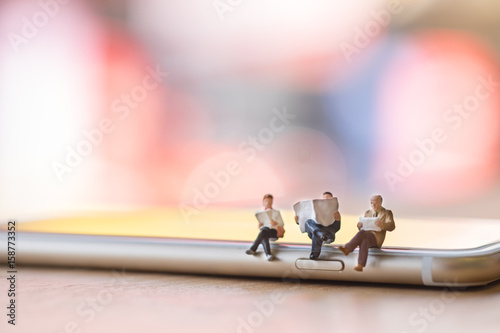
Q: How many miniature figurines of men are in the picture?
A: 3